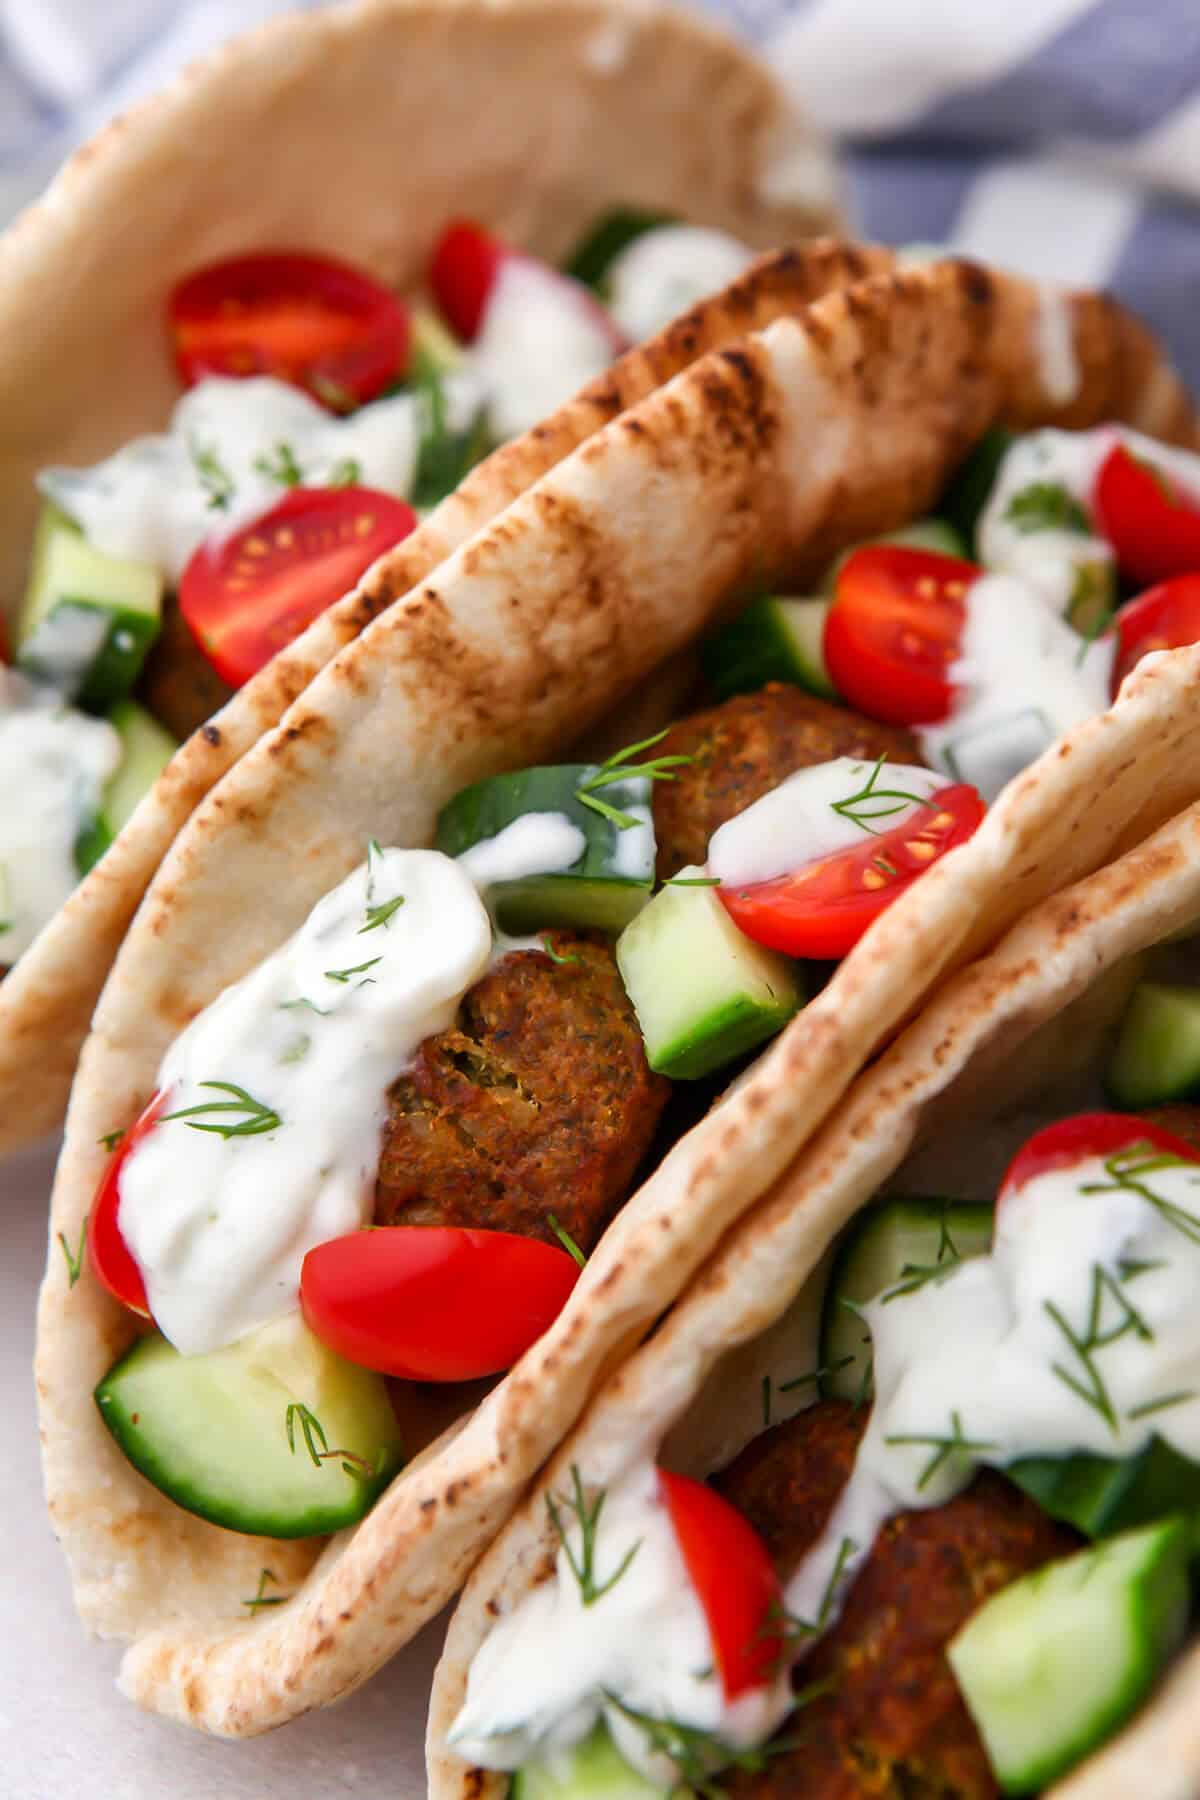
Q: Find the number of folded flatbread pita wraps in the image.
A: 3